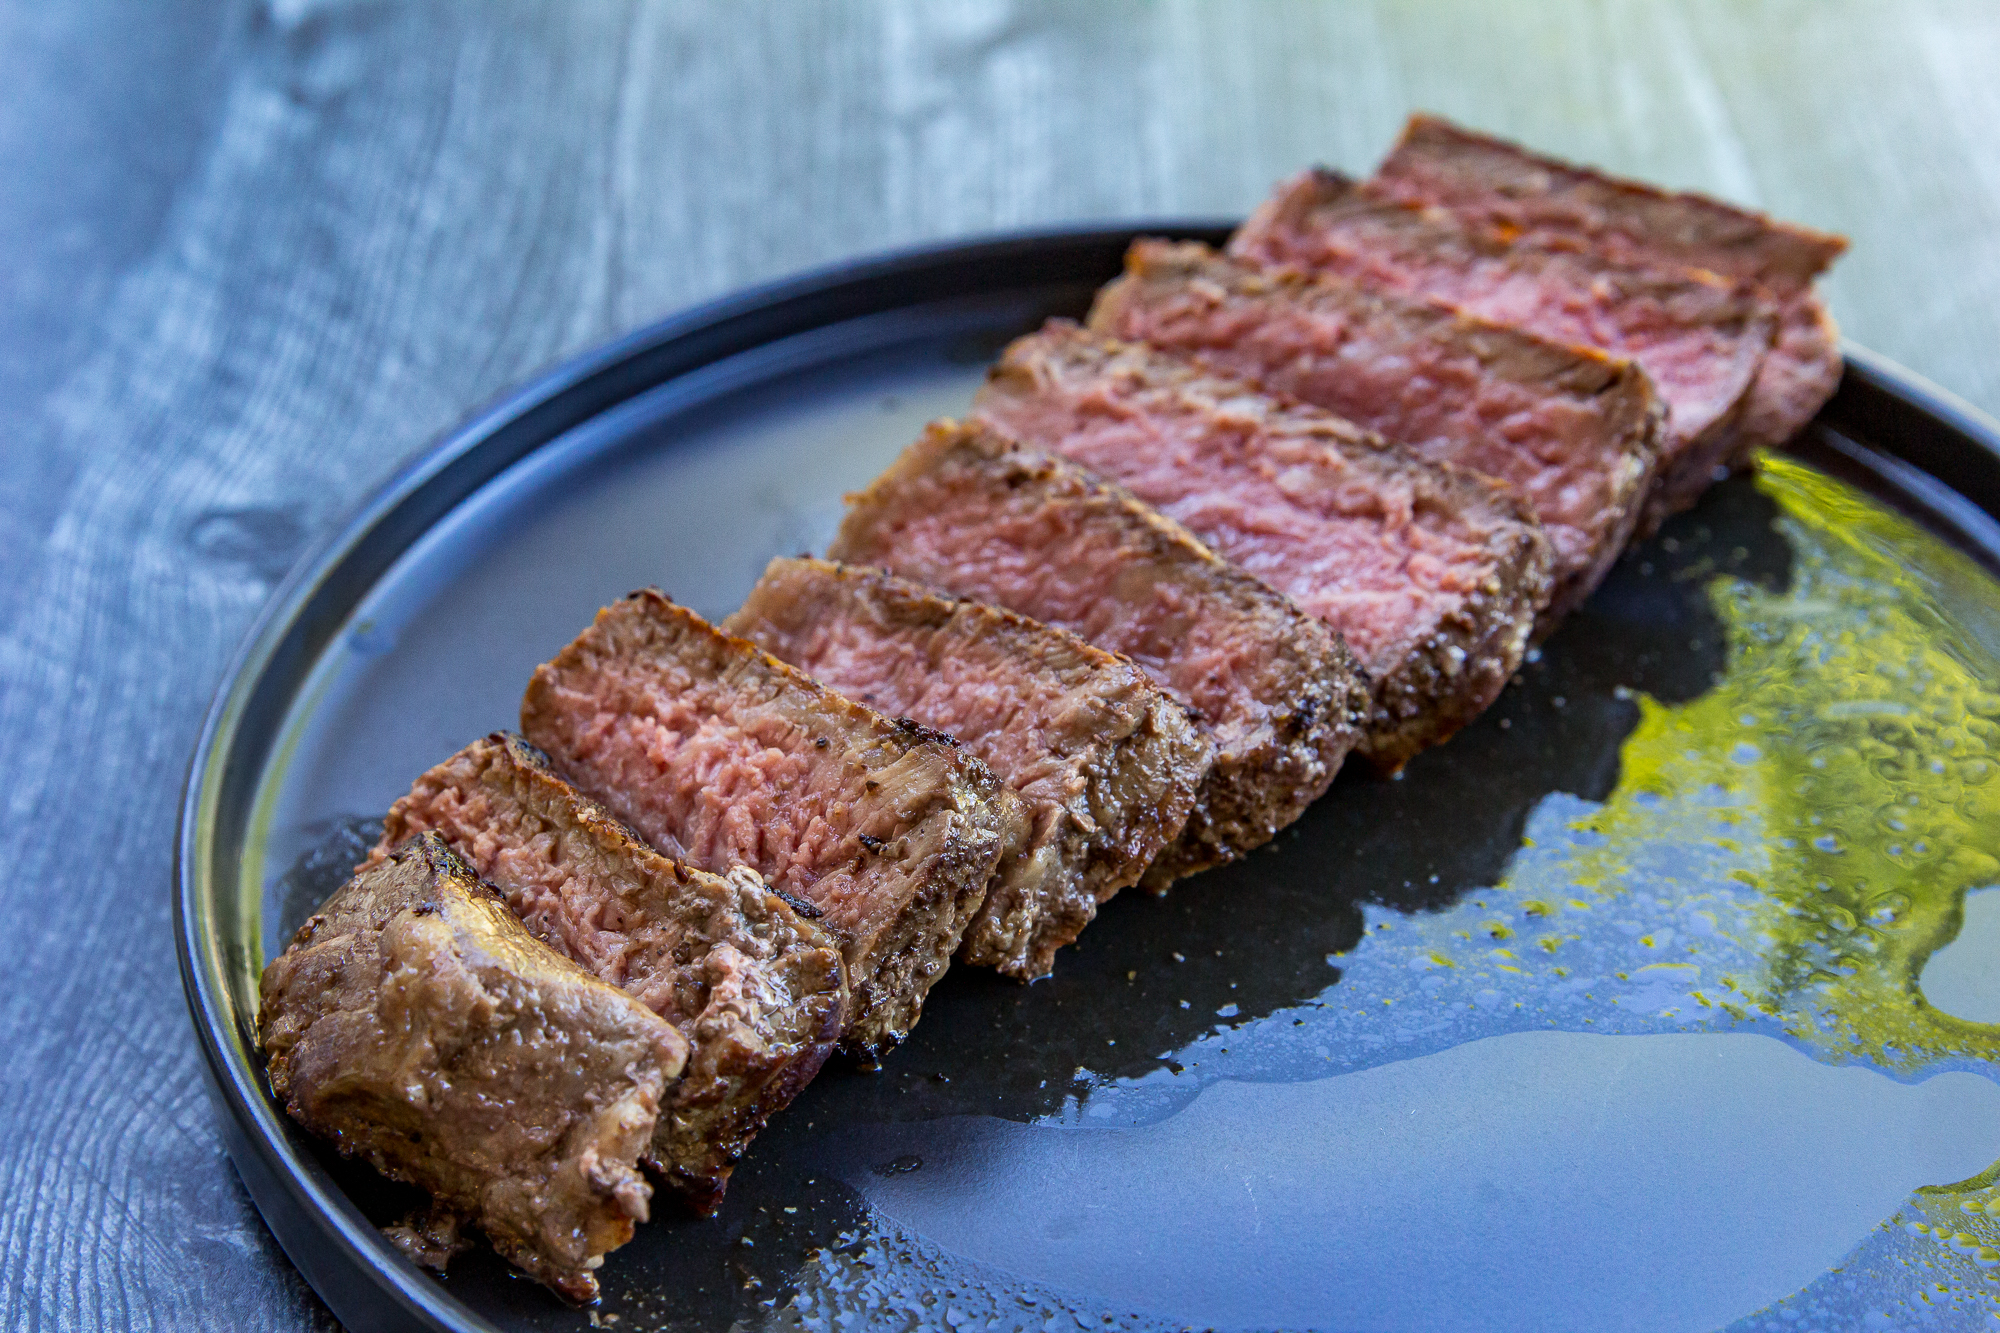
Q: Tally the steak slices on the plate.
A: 9